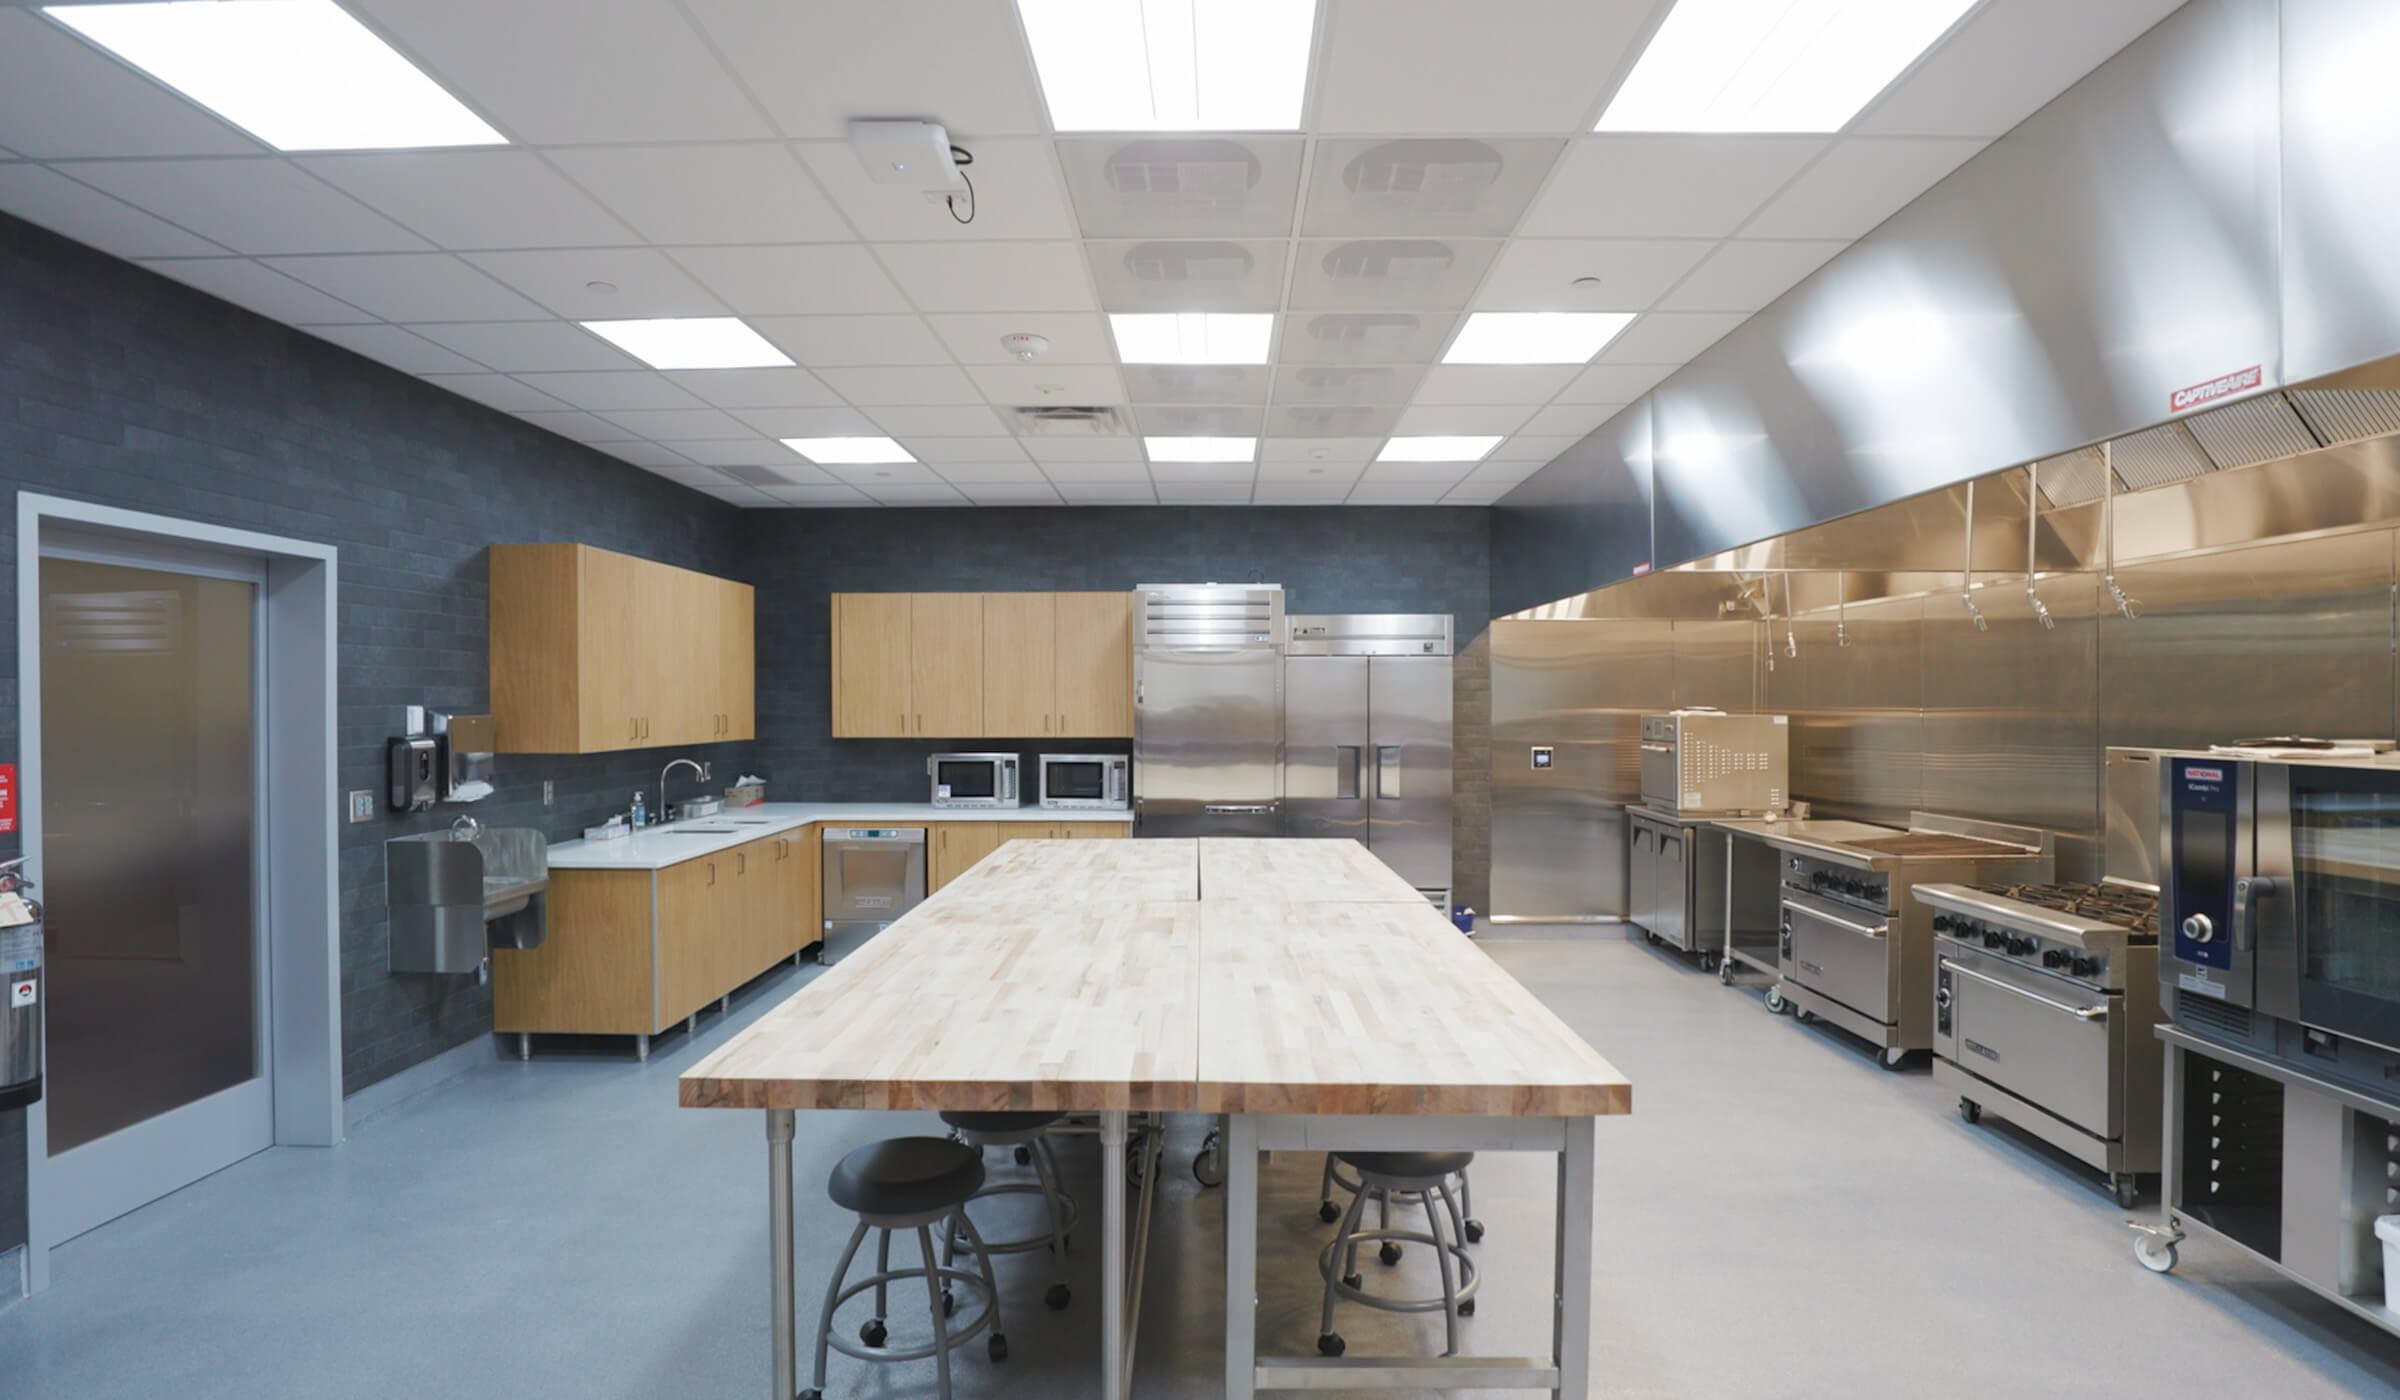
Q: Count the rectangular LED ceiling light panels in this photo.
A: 9